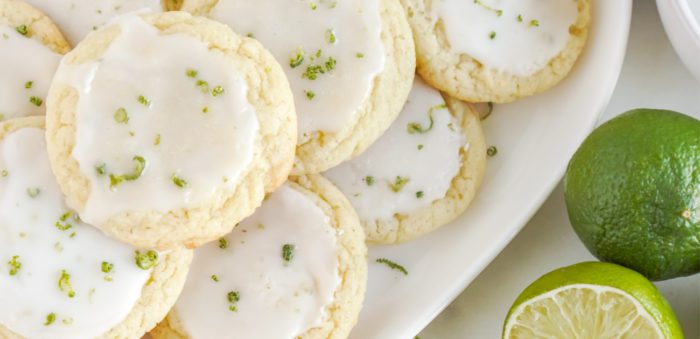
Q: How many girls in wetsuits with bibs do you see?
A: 0